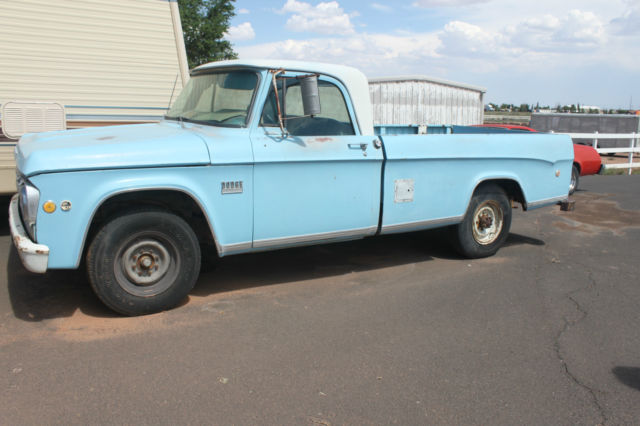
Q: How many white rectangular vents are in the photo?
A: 1